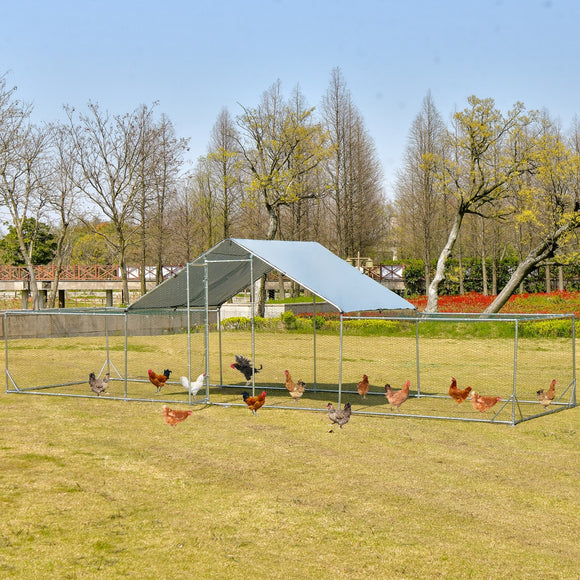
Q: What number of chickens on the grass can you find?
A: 13